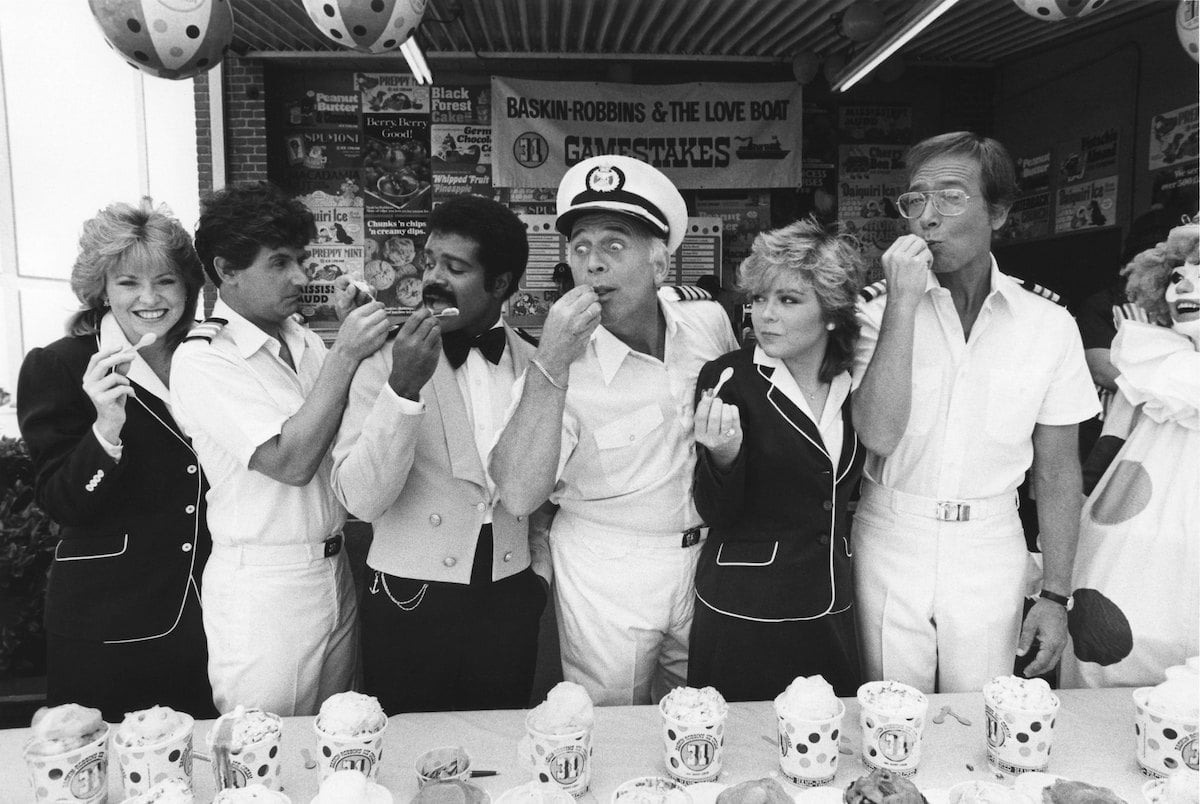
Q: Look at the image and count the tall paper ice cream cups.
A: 10